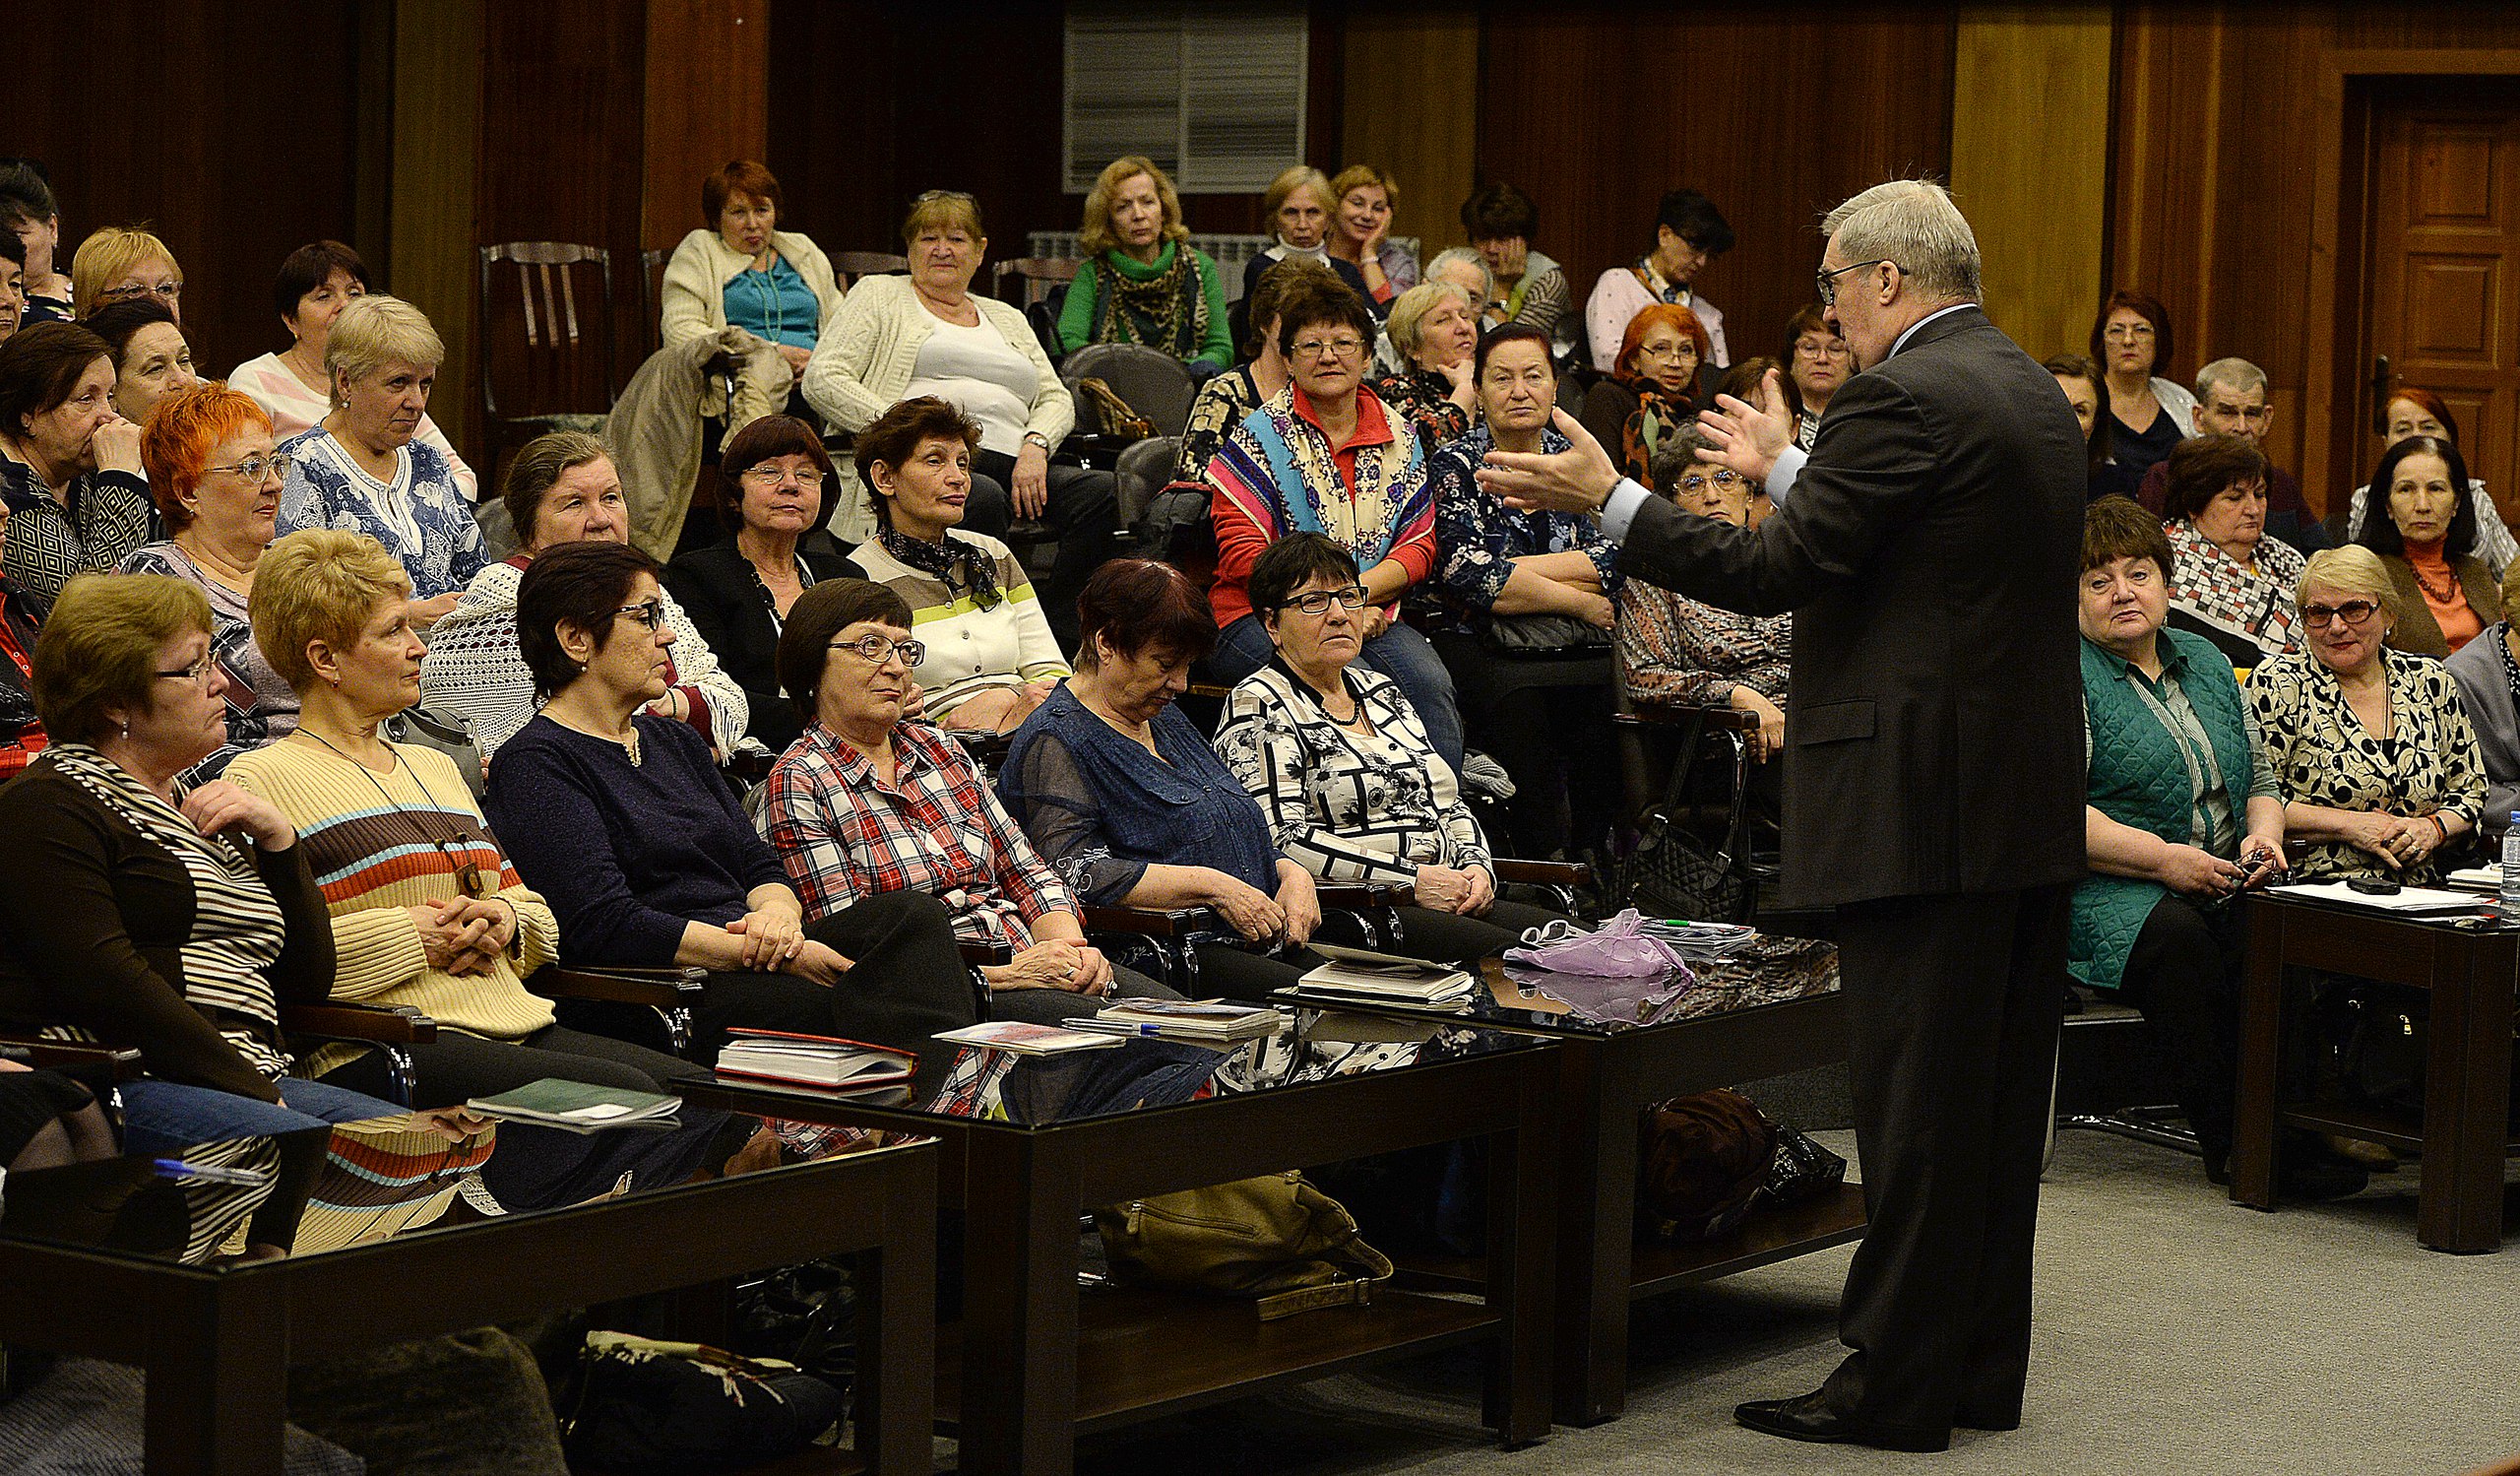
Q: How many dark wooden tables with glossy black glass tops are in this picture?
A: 4